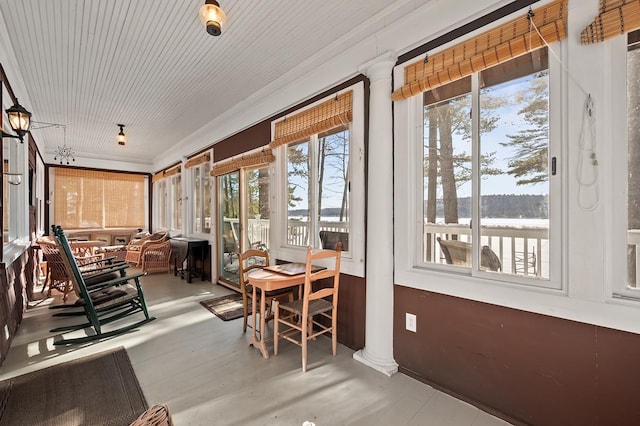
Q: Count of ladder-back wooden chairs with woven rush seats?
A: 2